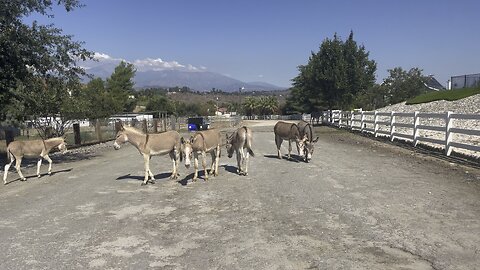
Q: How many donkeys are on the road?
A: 6